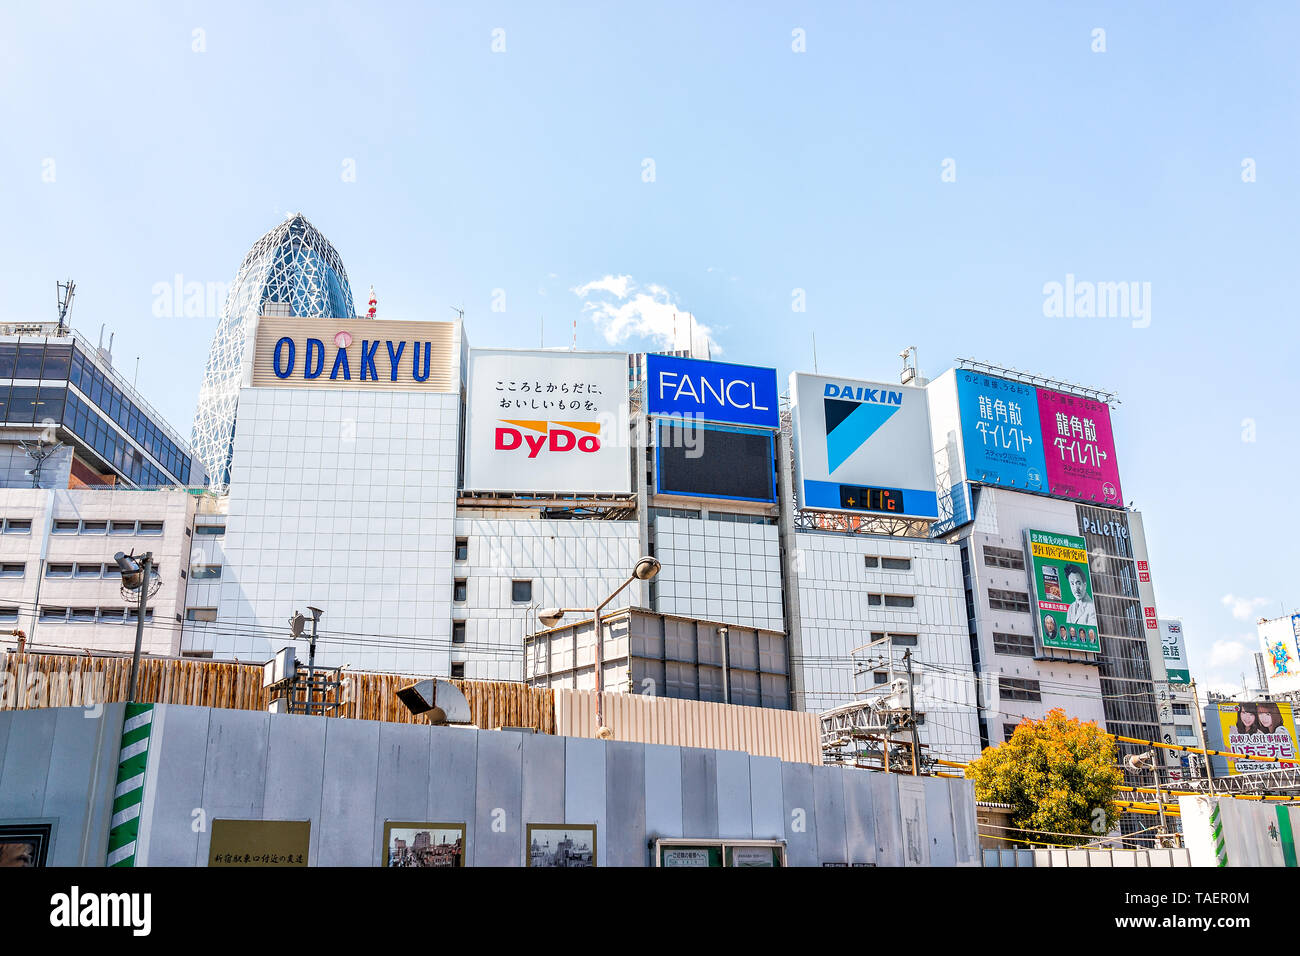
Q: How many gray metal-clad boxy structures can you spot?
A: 1